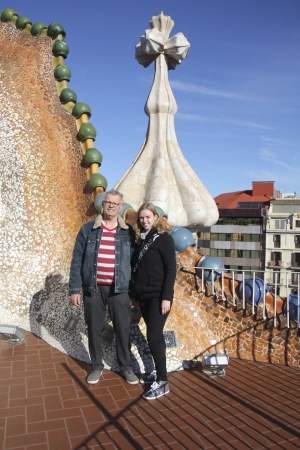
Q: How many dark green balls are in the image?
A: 11